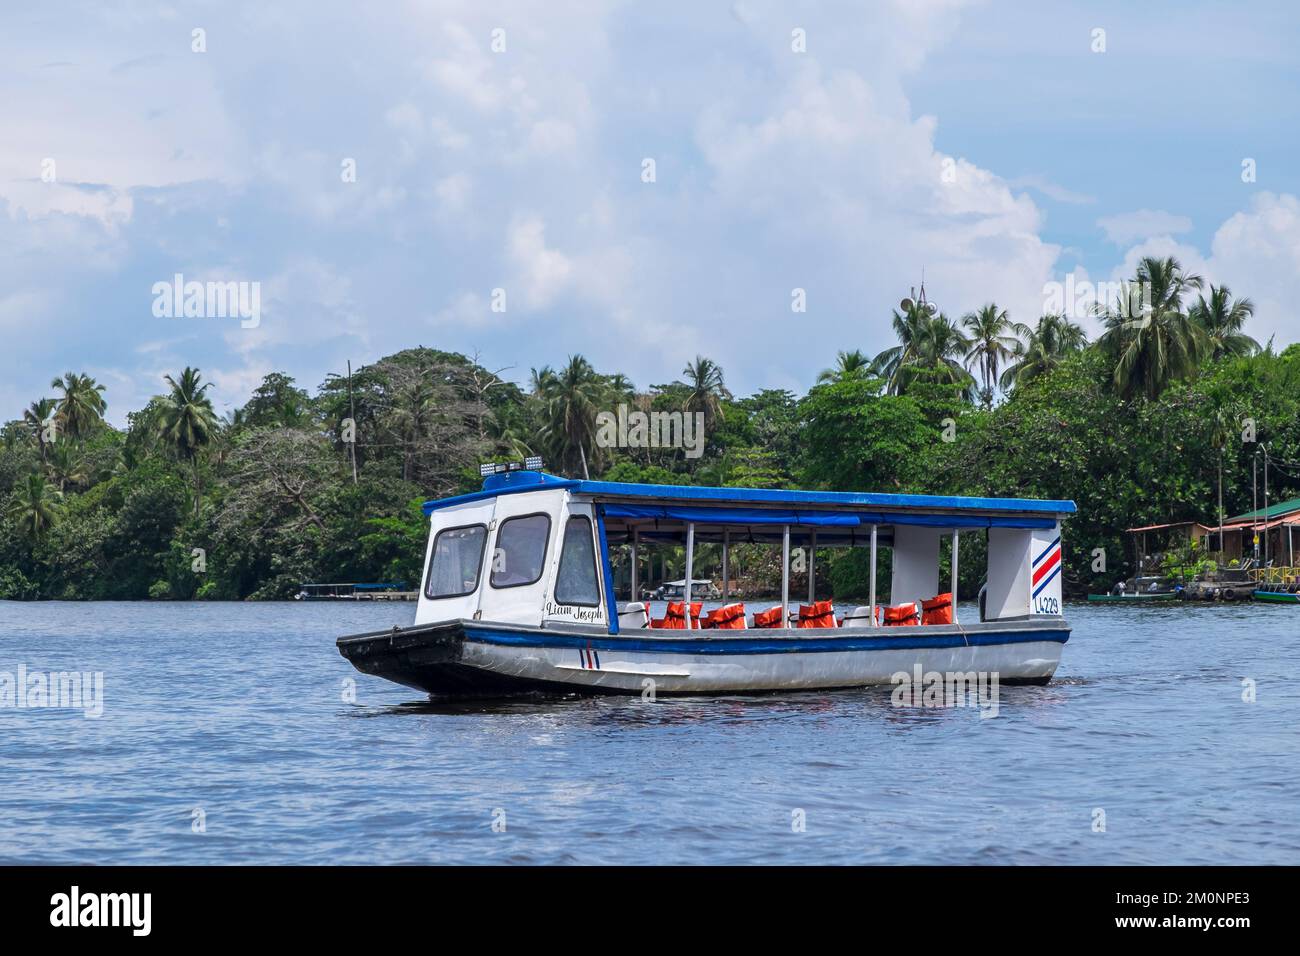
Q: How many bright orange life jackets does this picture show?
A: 6